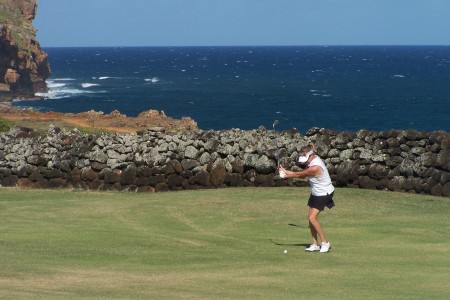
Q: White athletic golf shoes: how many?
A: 2